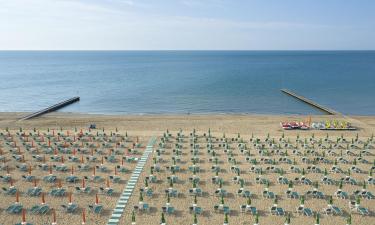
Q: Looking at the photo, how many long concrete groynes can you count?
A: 2